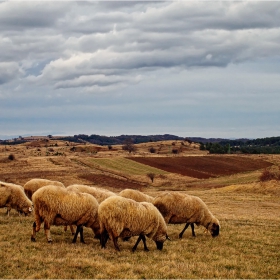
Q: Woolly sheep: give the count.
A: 7